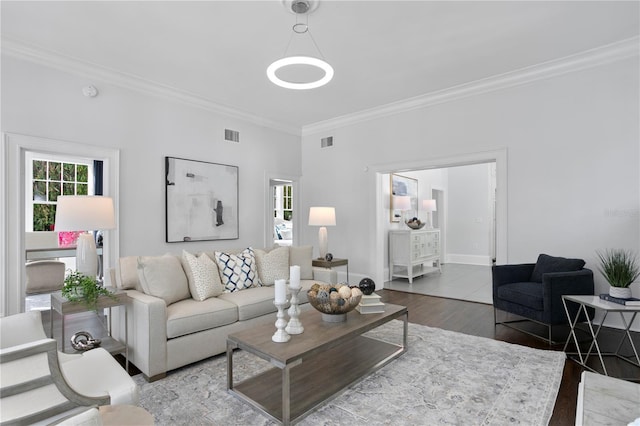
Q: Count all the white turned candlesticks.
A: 2